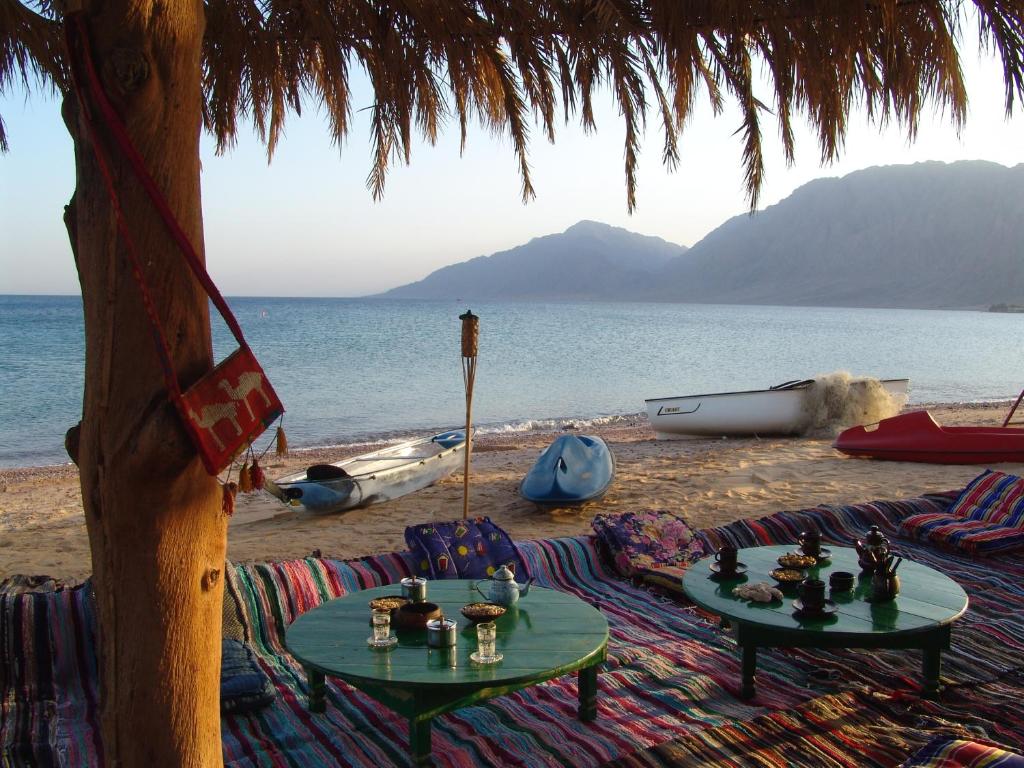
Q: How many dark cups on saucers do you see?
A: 3